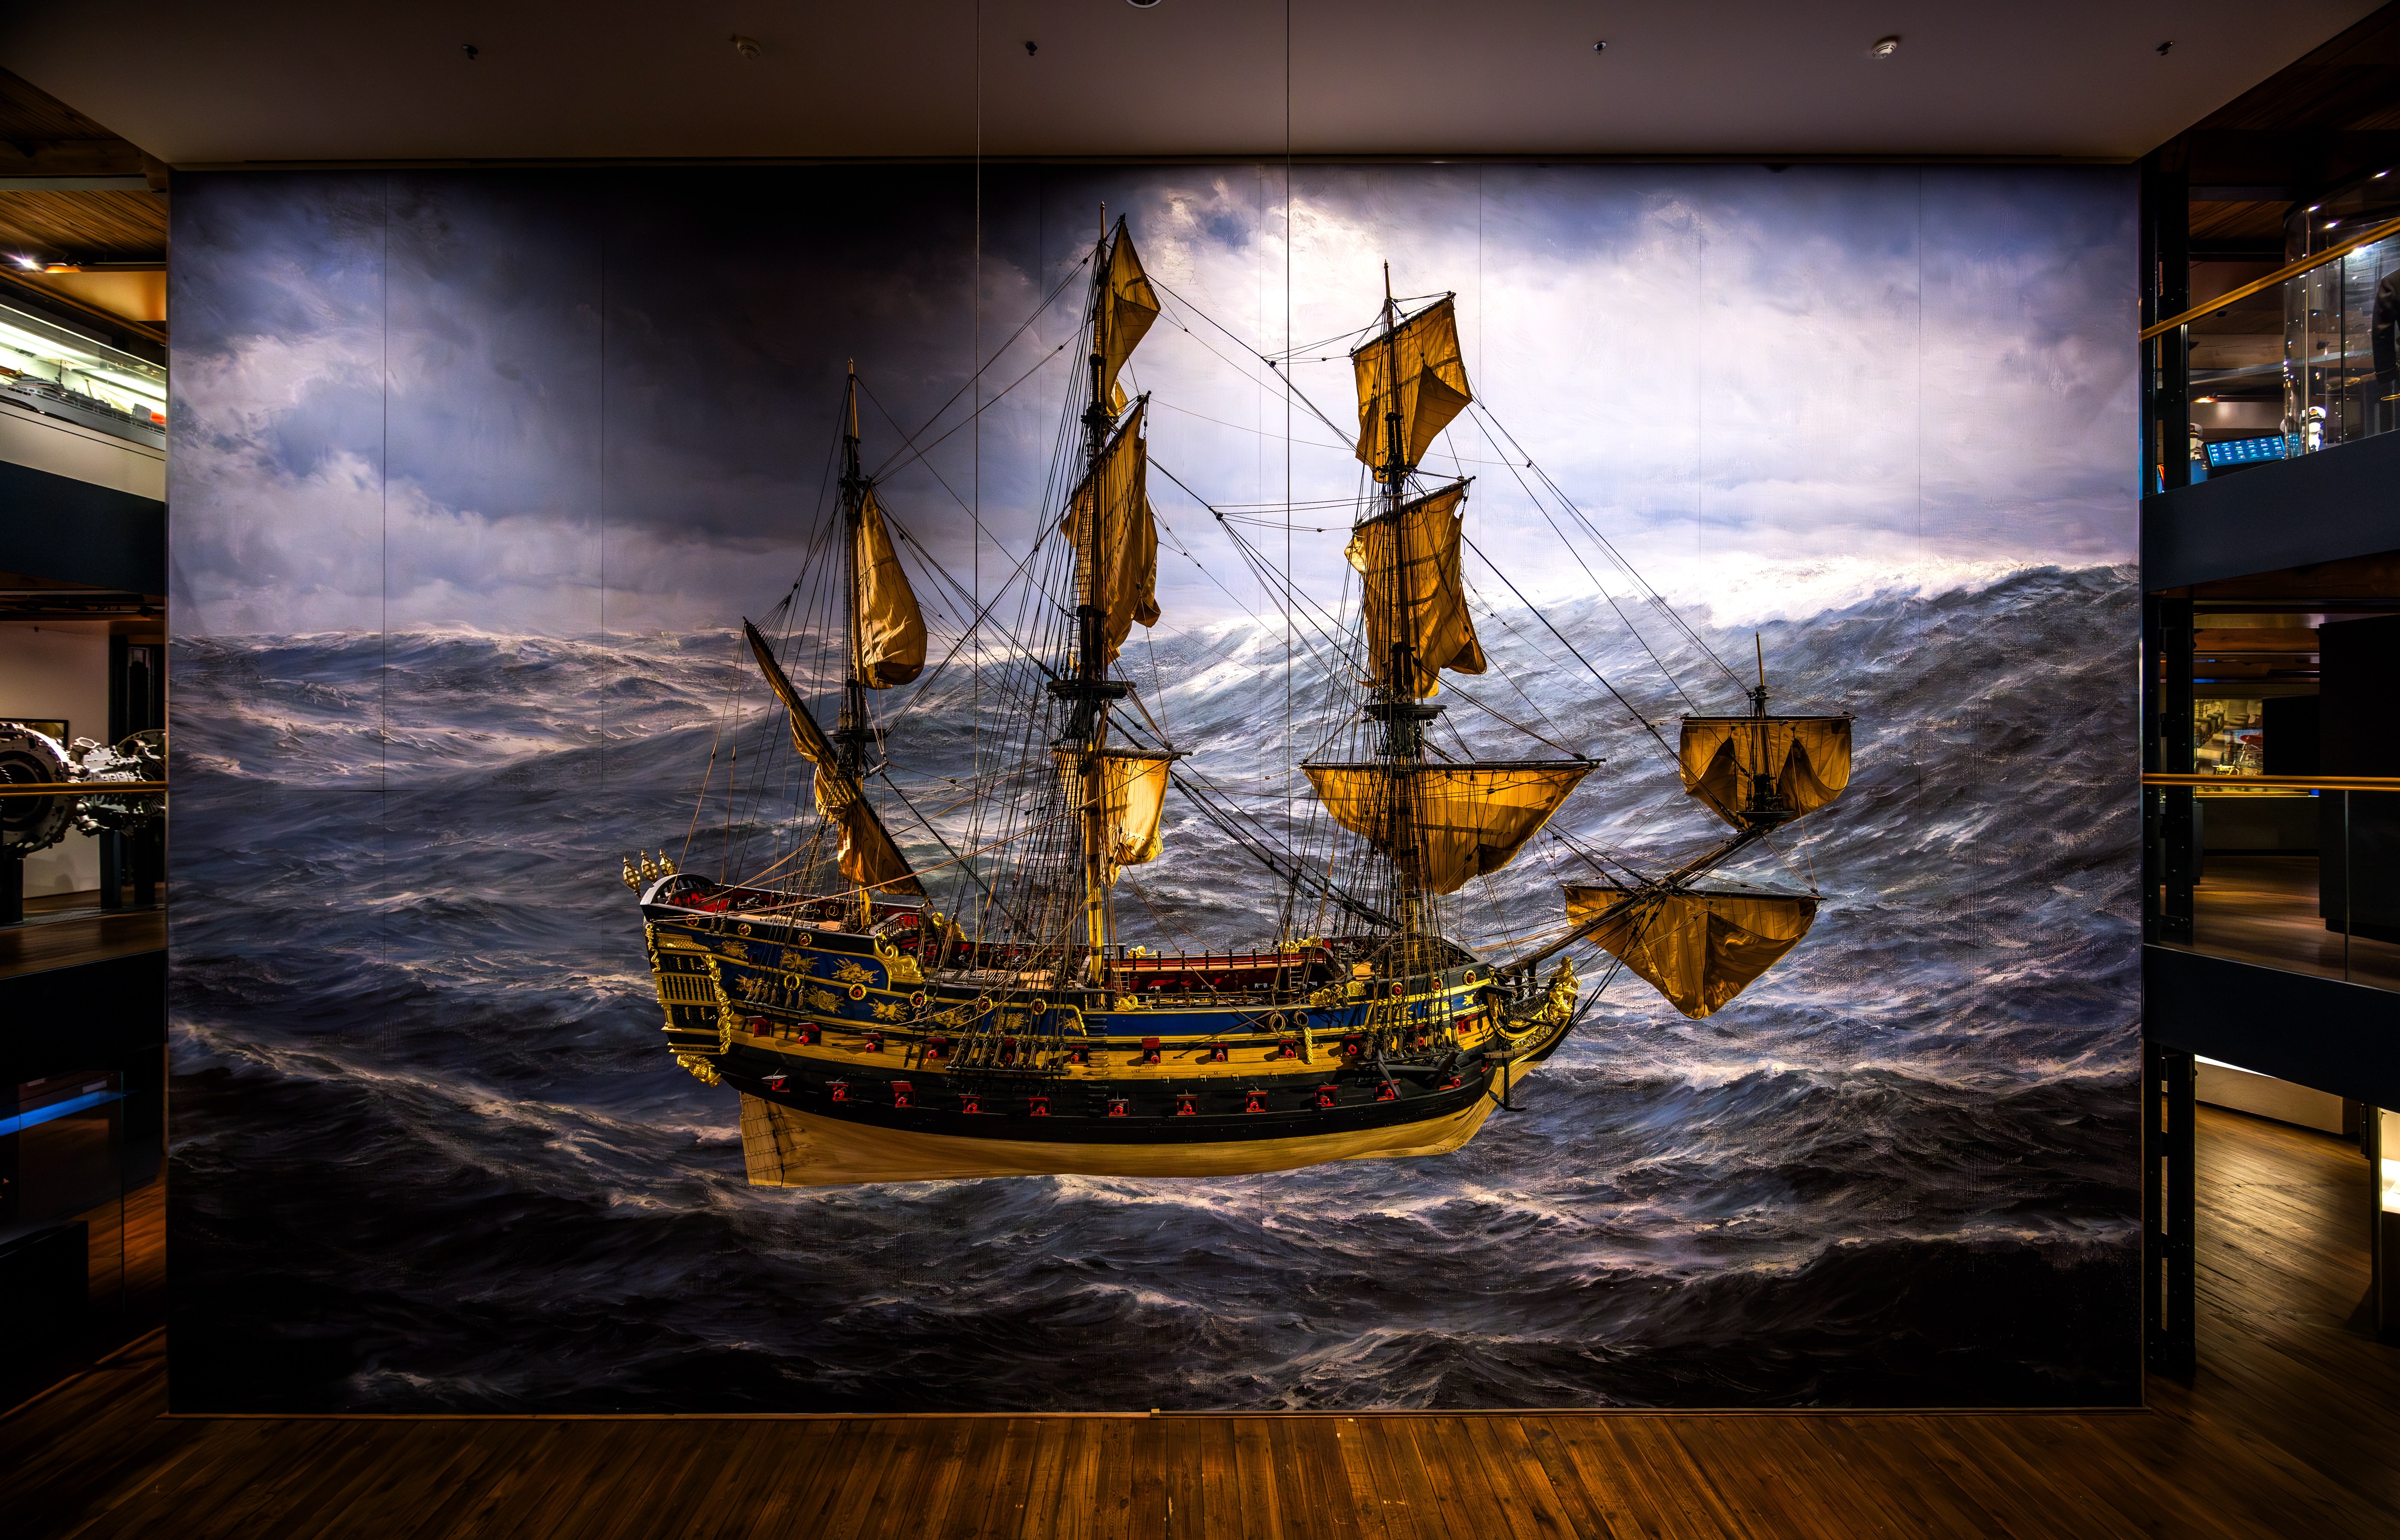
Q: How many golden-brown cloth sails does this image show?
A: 10